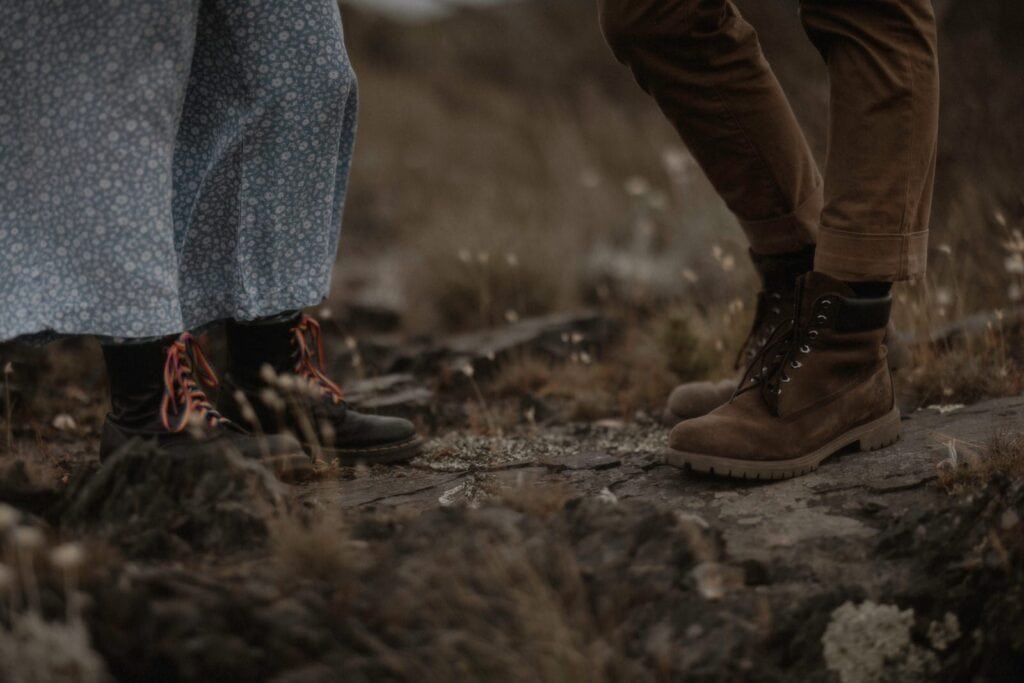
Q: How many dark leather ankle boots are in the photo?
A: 2